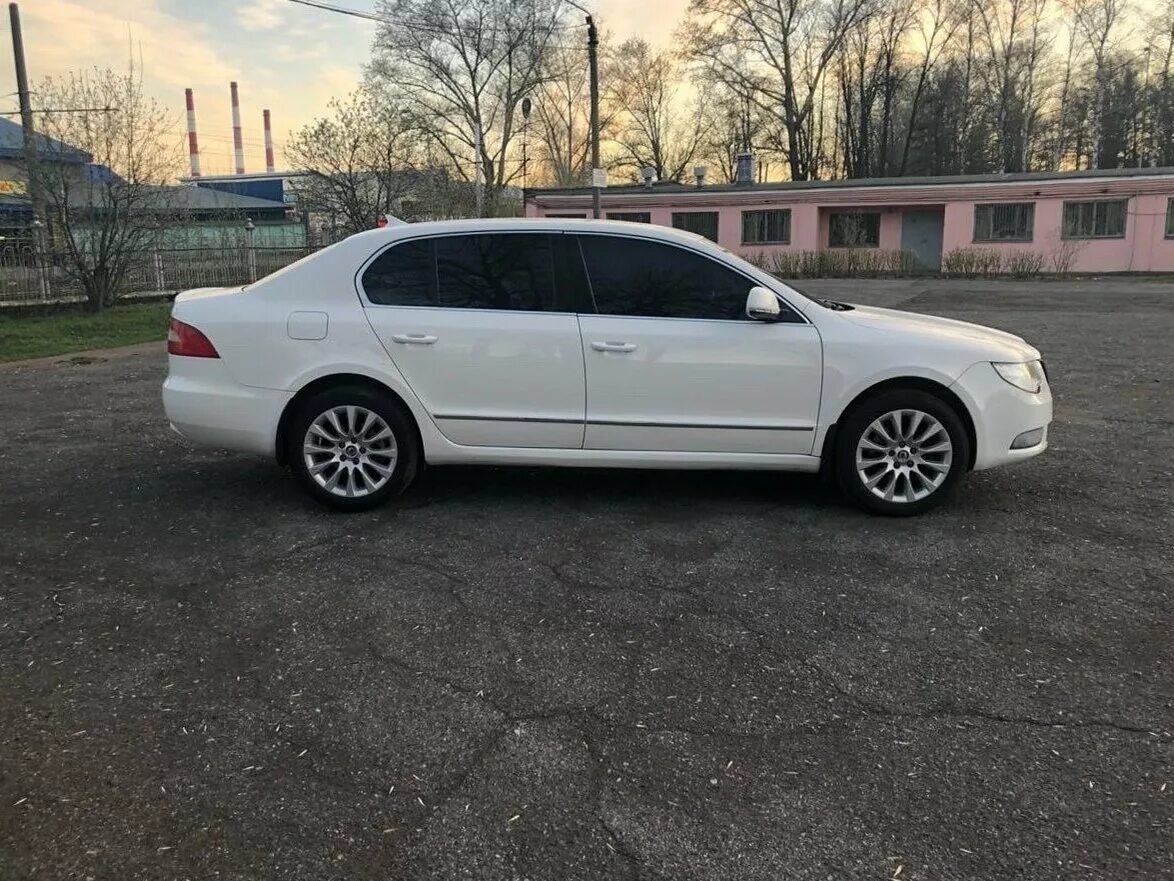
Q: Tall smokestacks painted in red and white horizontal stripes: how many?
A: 3